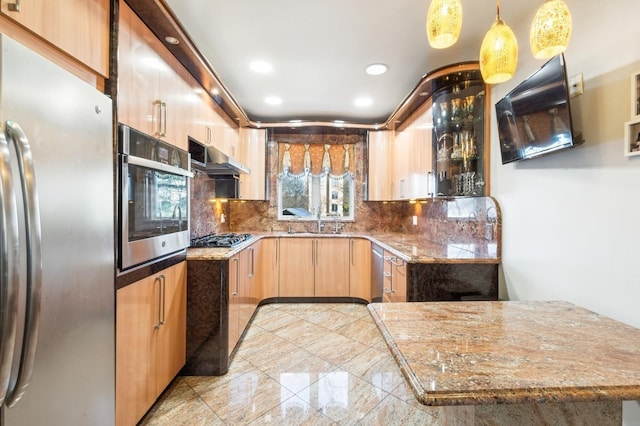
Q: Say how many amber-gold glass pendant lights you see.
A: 3